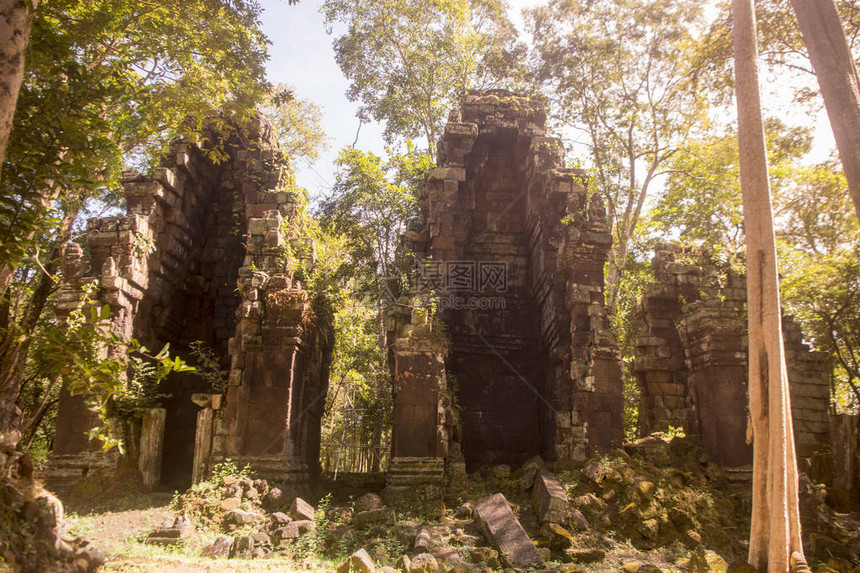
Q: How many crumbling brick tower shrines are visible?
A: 3